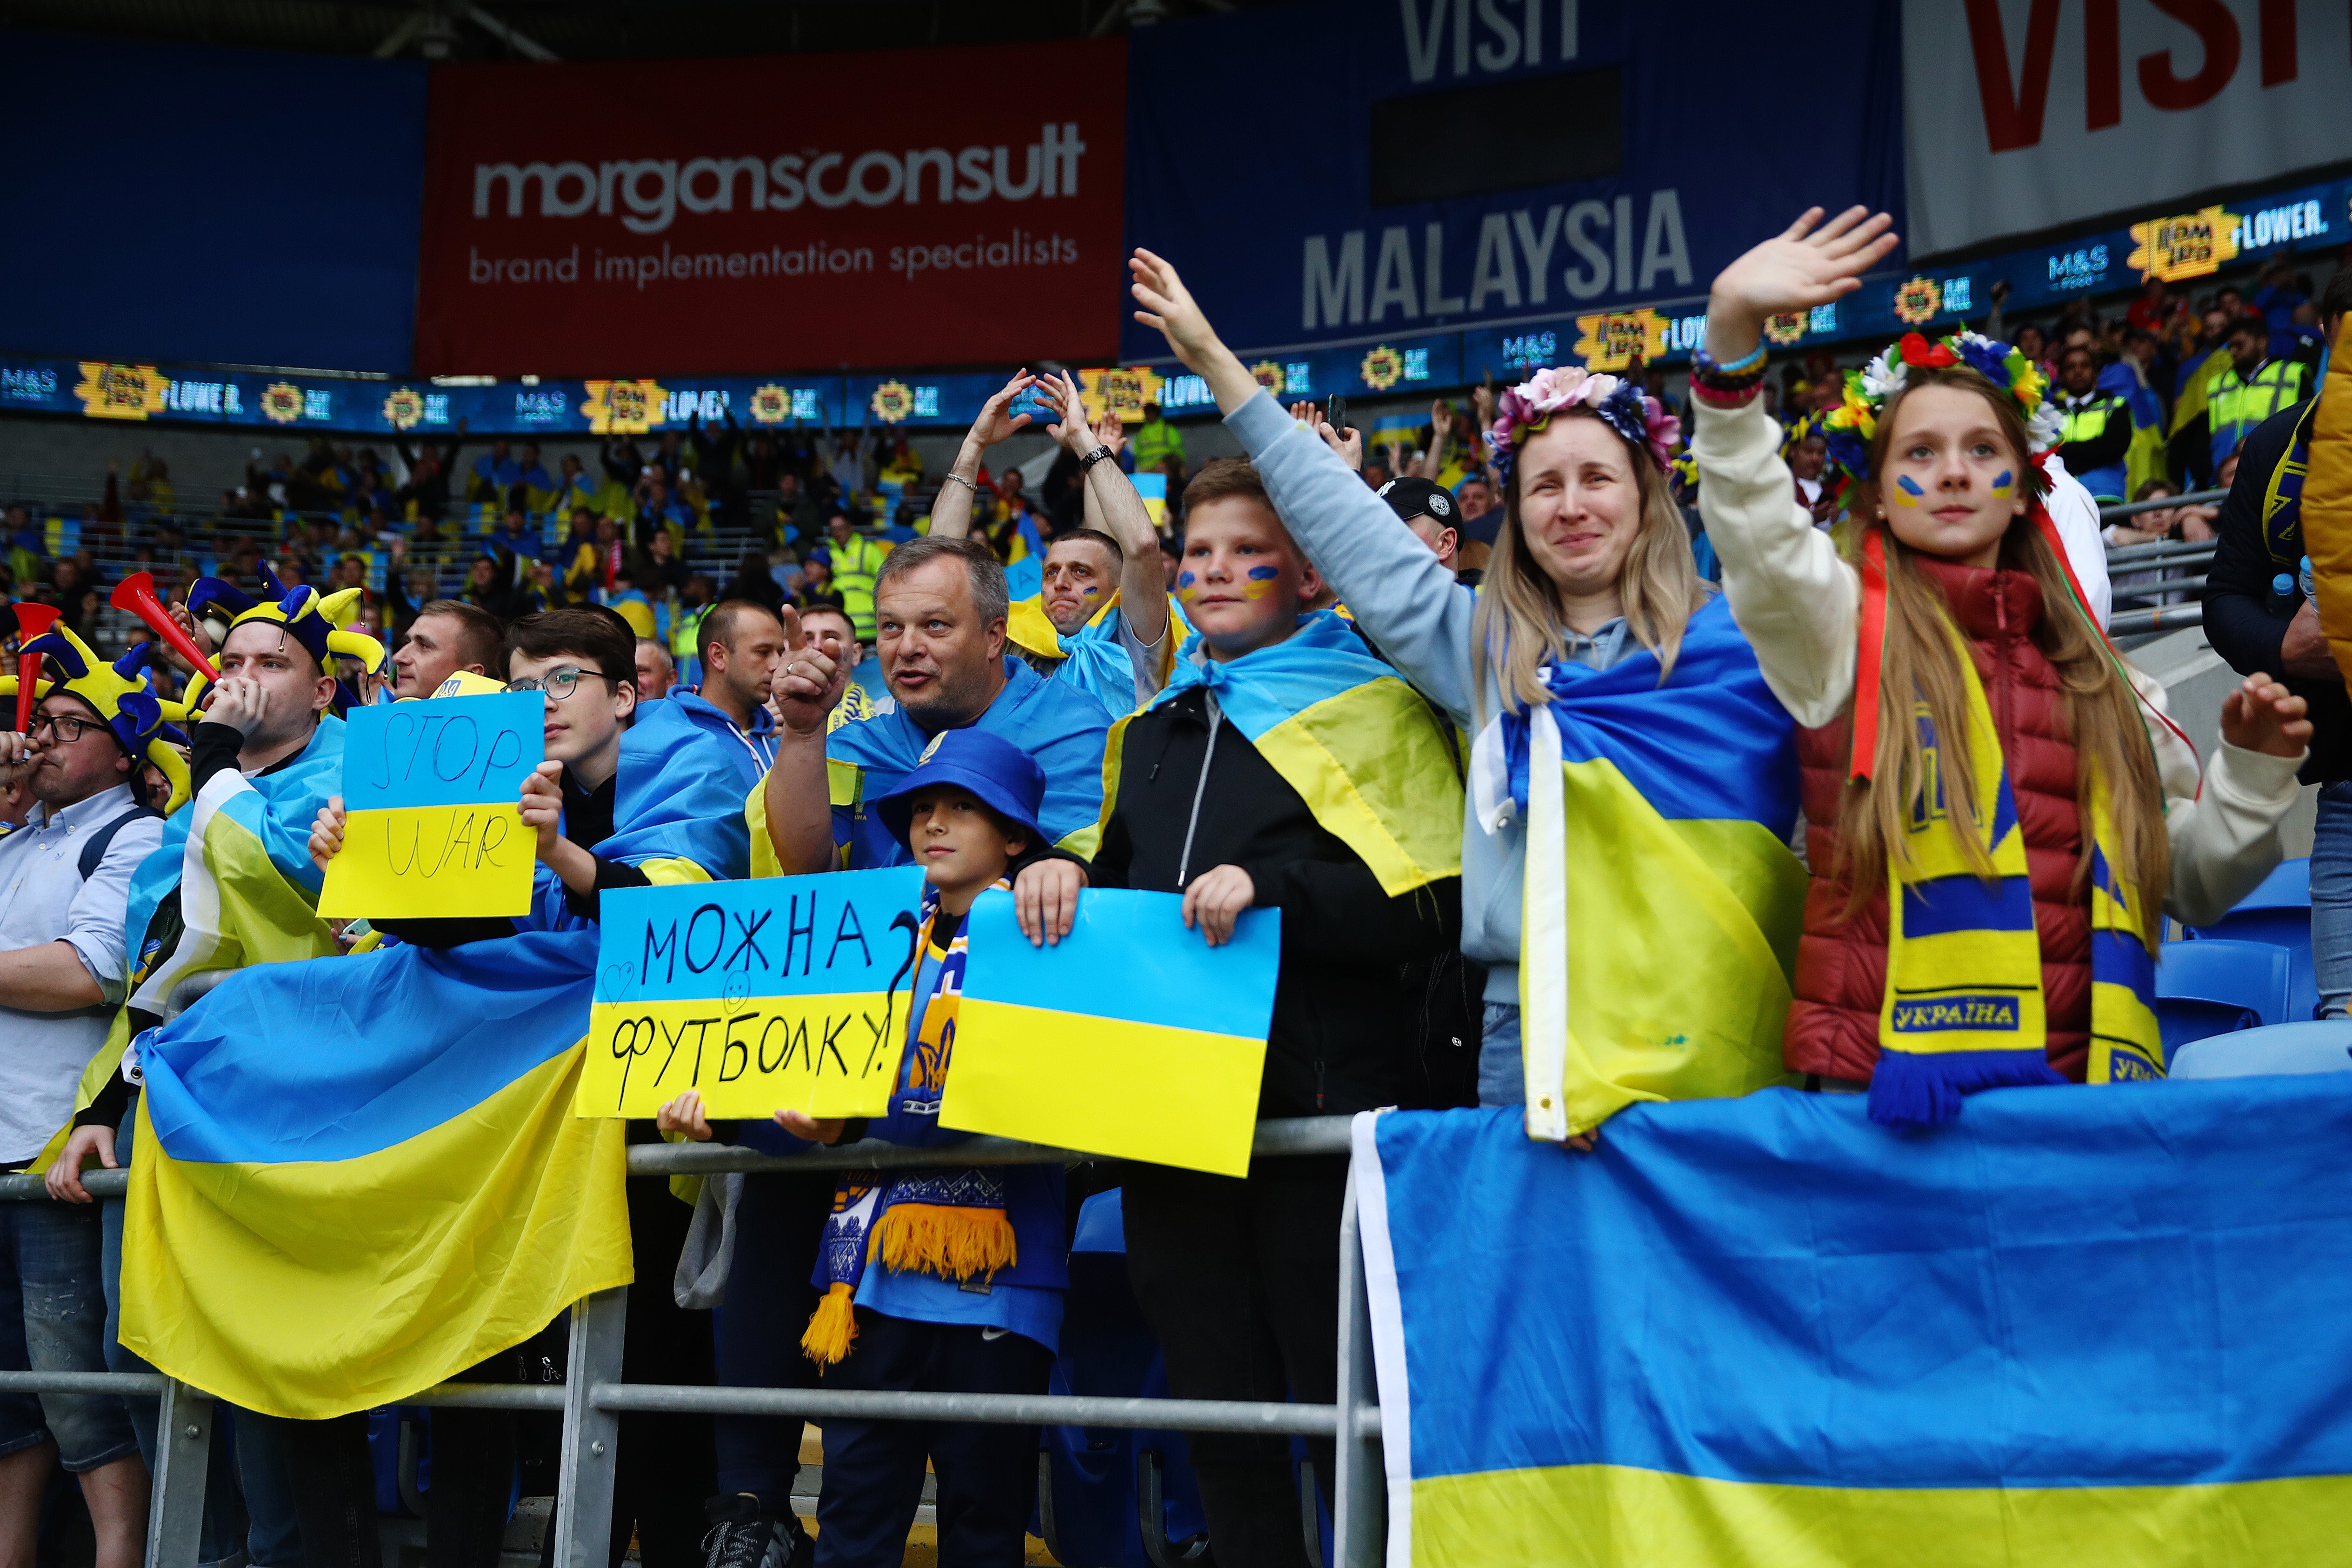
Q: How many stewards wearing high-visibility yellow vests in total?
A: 5